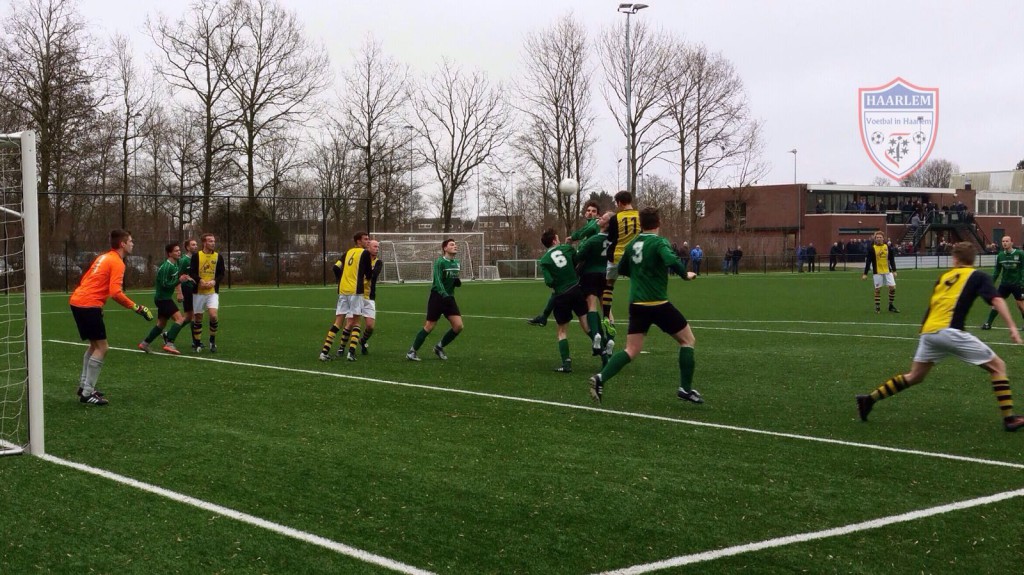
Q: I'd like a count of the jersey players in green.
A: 8